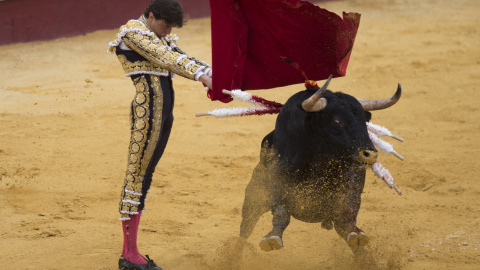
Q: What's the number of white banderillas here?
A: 5